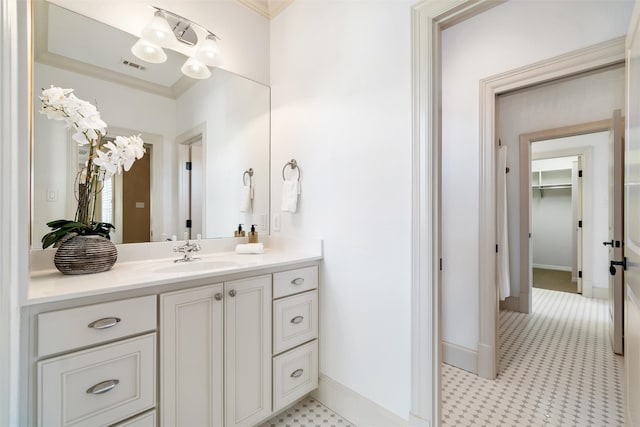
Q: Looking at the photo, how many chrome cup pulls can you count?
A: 5